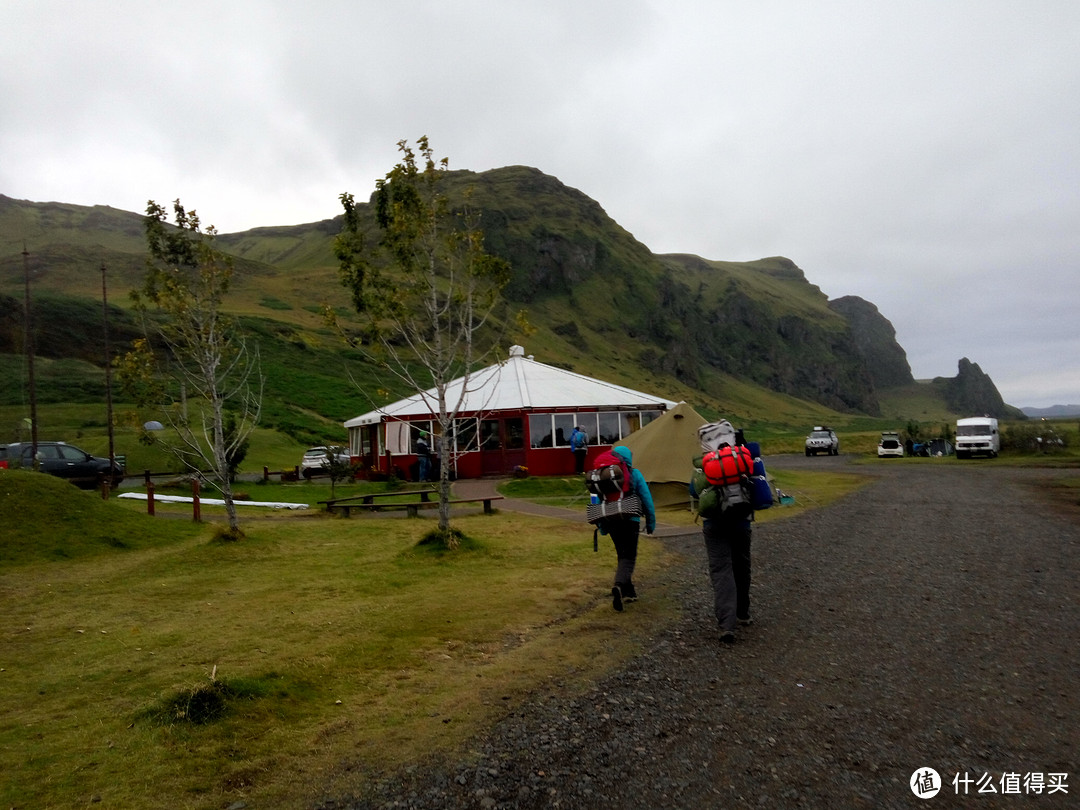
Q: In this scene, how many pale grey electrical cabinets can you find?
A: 0